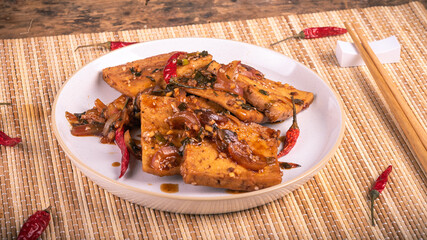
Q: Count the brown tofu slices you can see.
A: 5